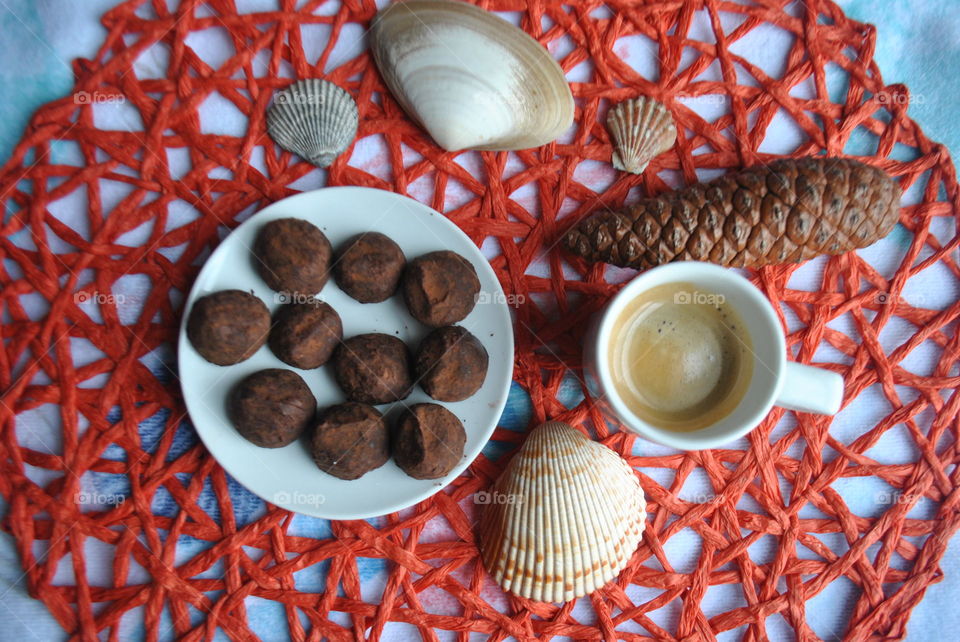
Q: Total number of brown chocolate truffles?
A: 10